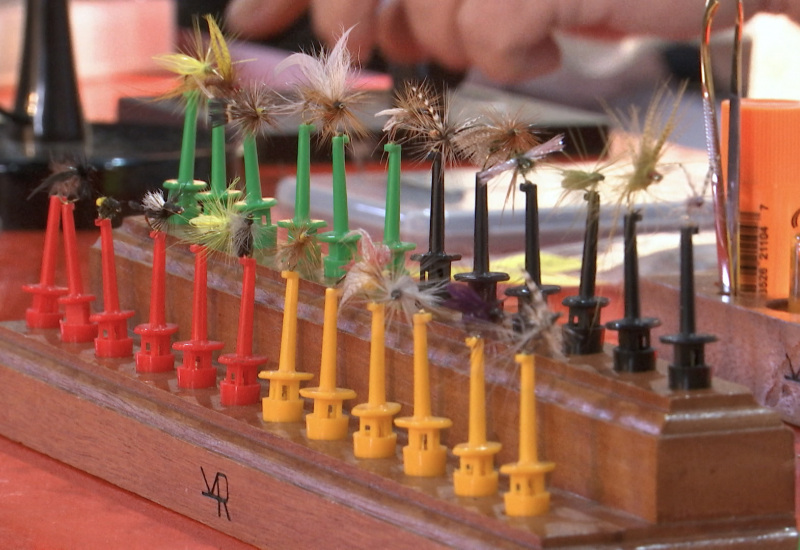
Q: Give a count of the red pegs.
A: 6